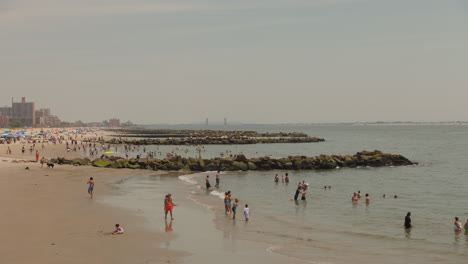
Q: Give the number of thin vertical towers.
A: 2